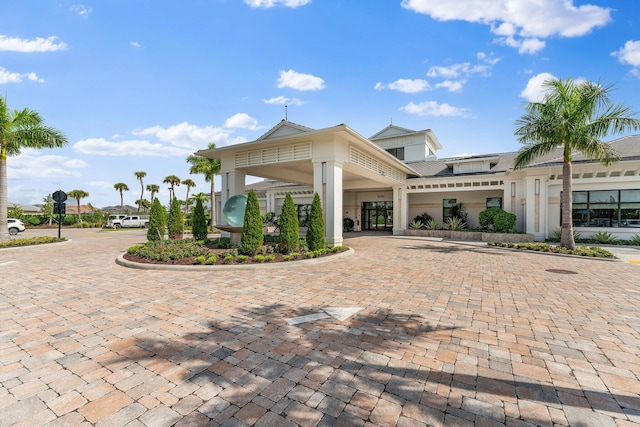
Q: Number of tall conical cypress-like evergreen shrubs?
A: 6